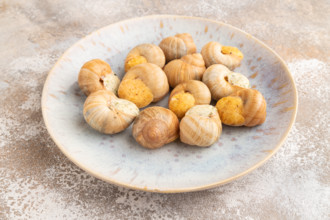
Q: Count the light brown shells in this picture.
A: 12